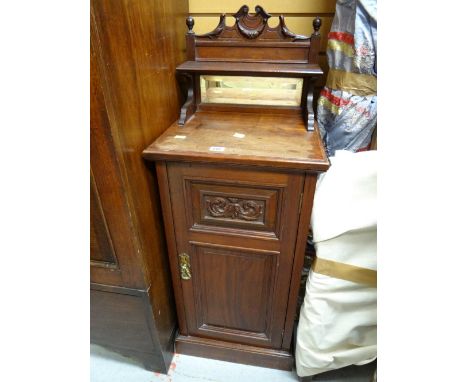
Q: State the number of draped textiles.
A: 2